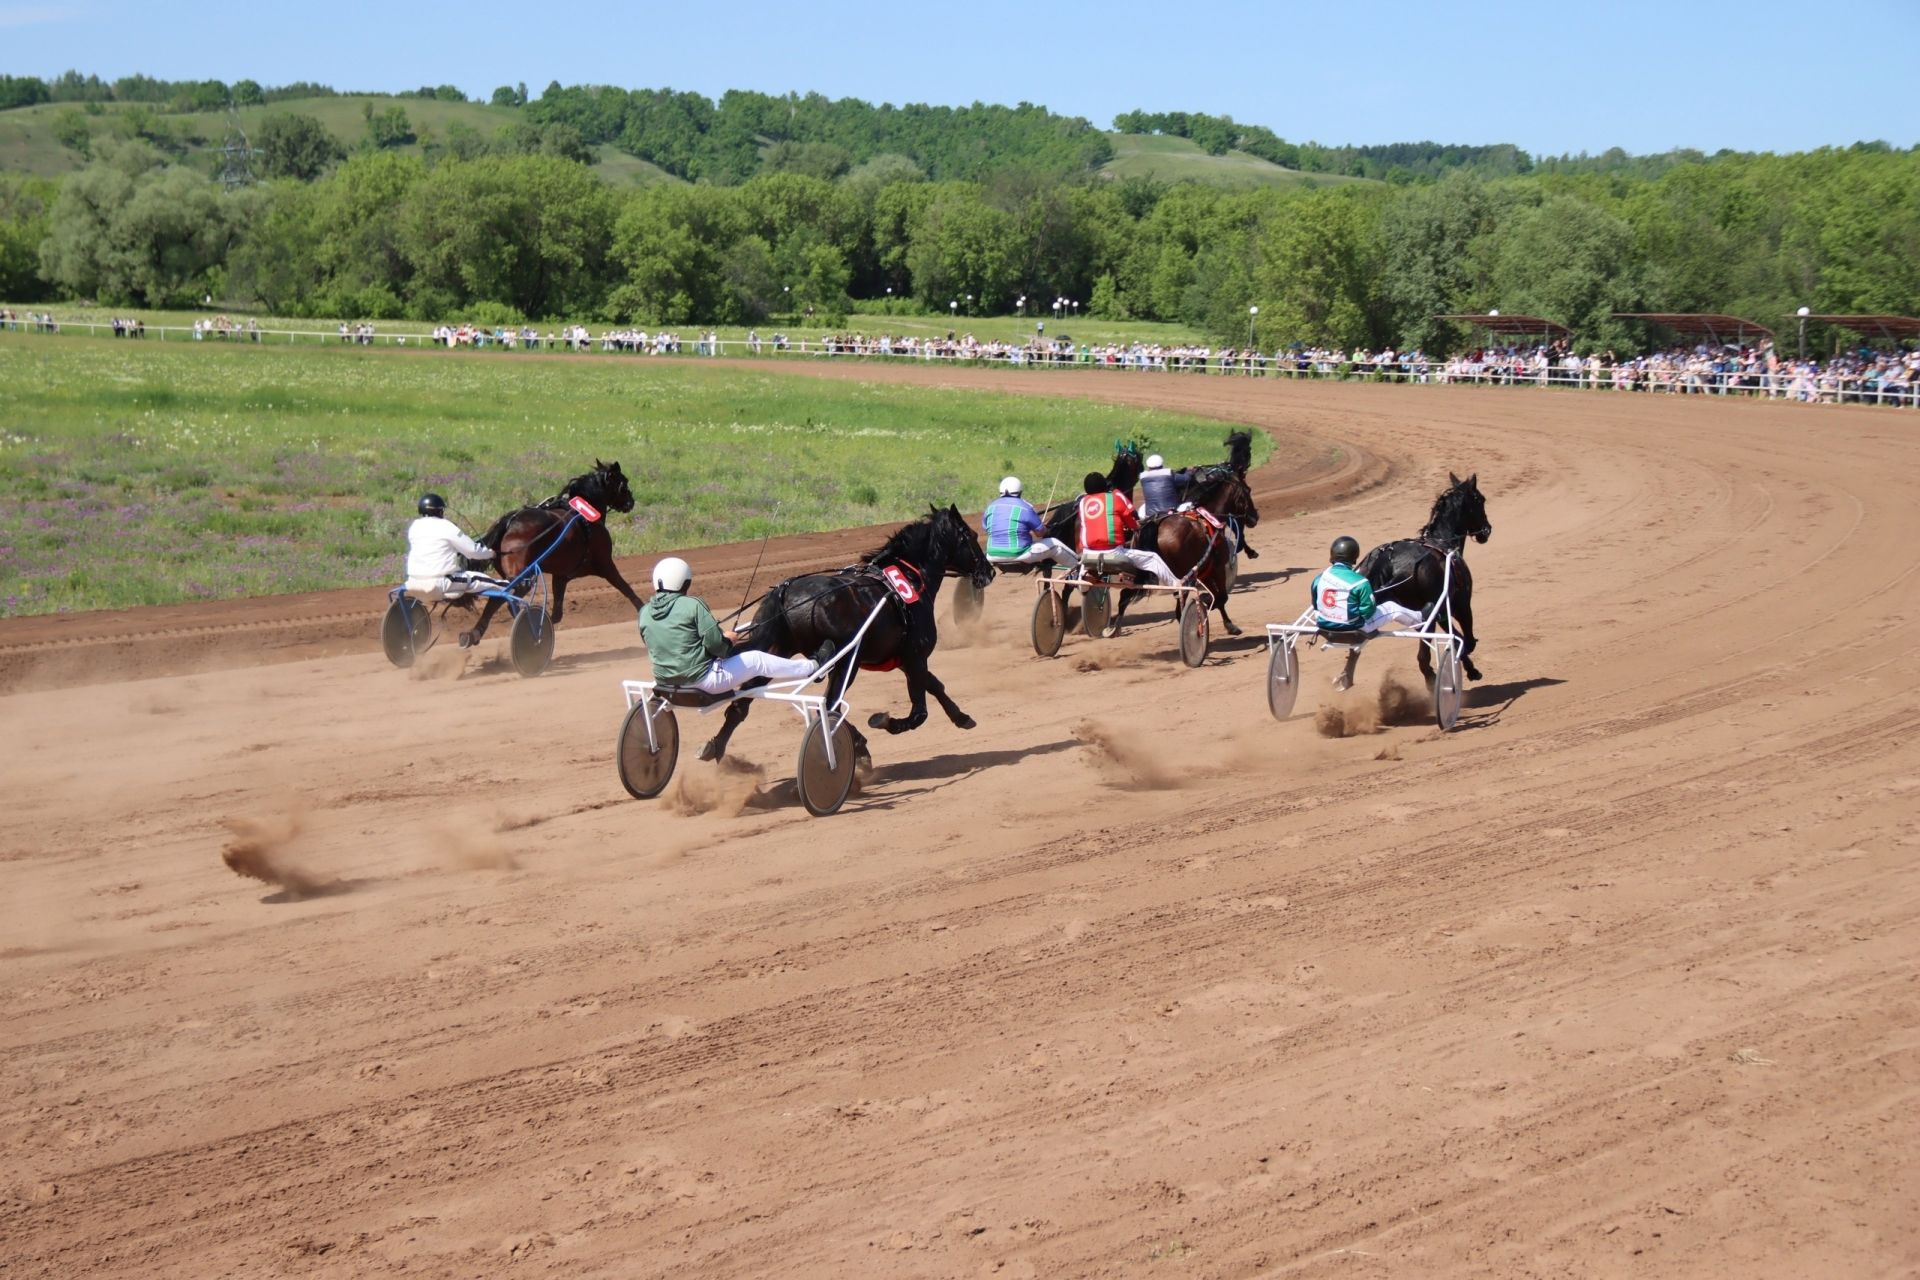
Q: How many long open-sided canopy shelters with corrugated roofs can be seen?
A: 3